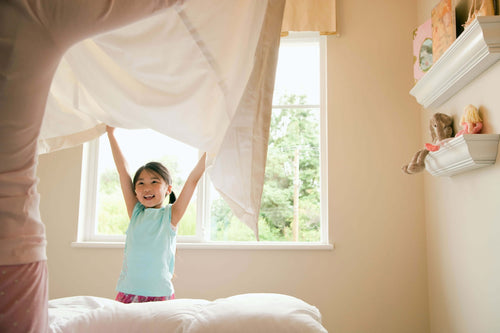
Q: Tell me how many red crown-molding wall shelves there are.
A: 0